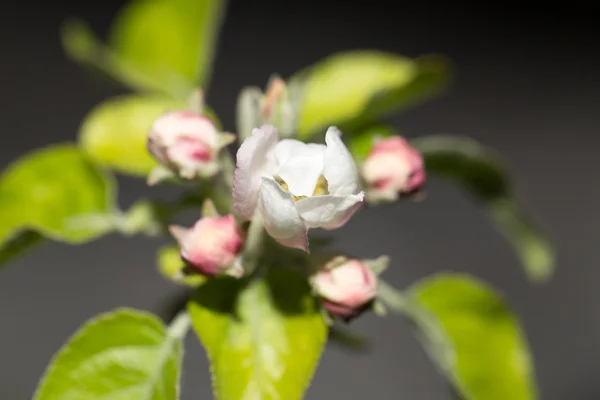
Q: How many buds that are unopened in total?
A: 4